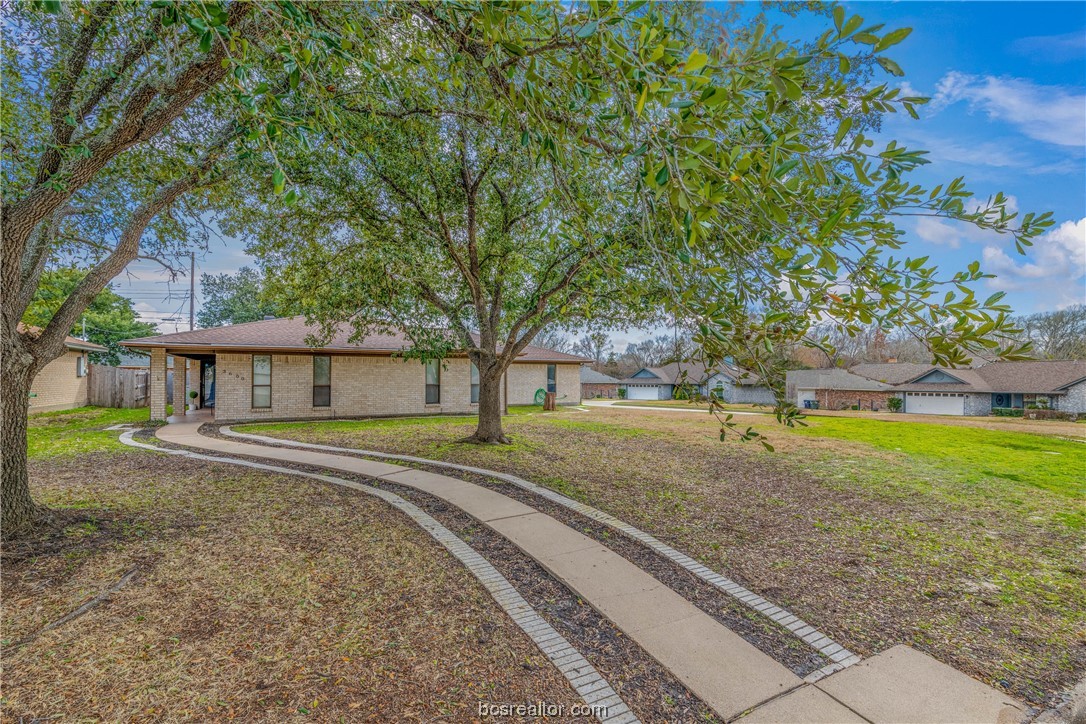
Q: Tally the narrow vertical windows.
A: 5